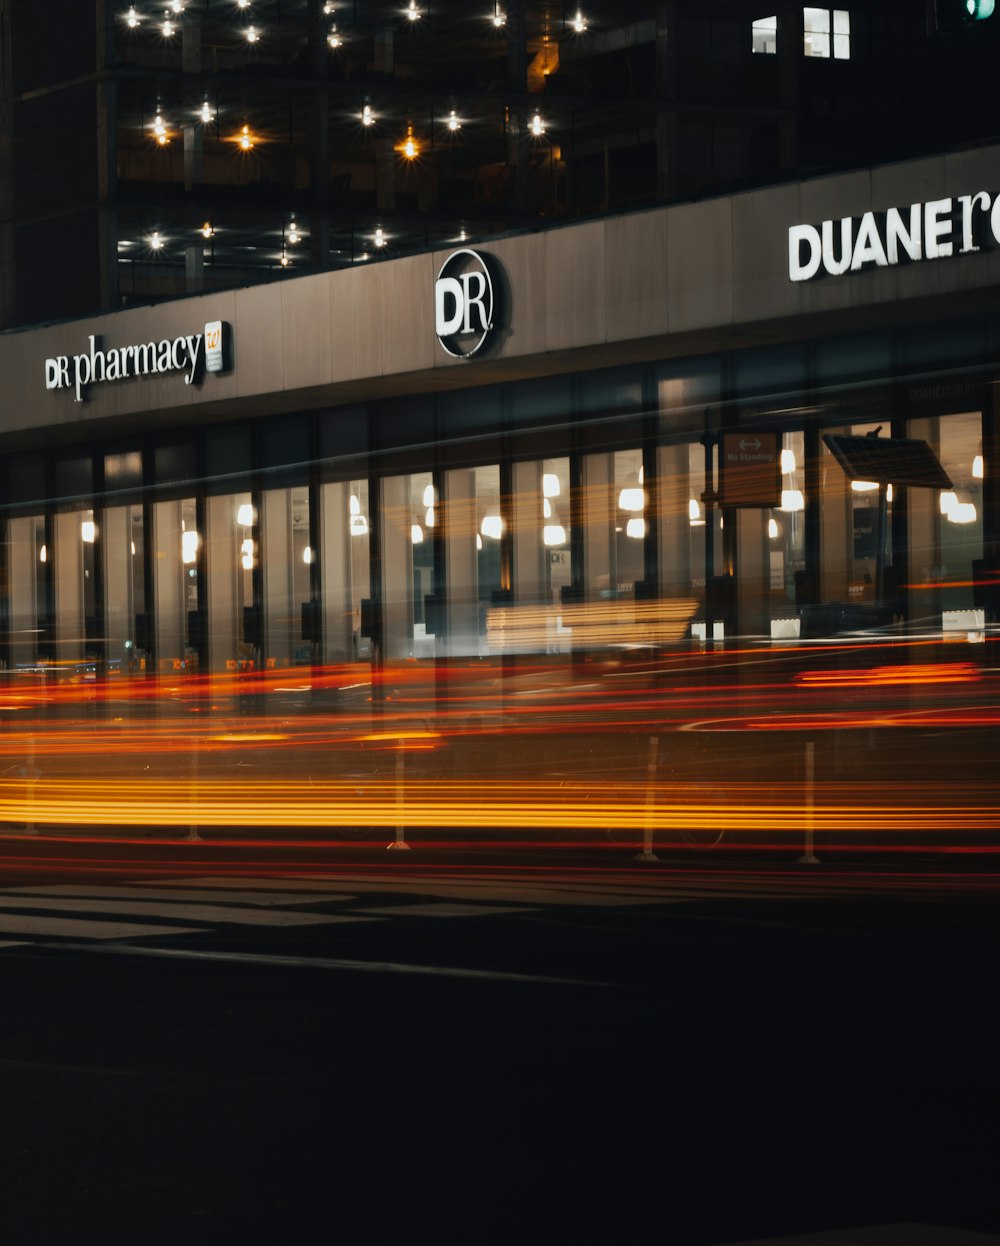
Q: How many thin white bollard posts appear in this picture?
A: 5